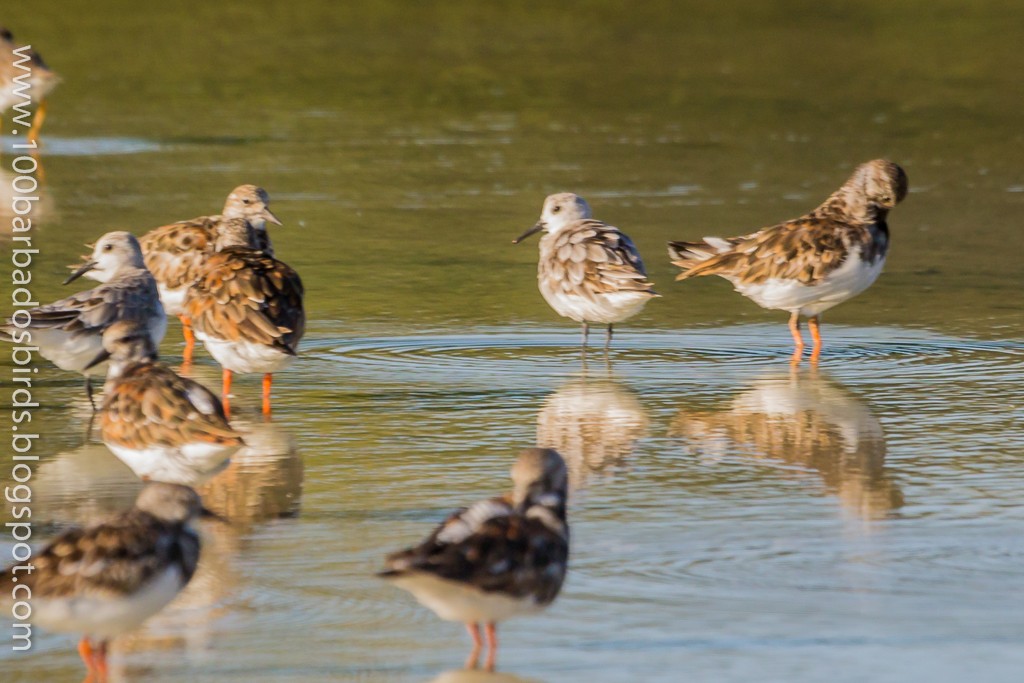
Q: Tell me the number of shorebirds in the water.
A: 9